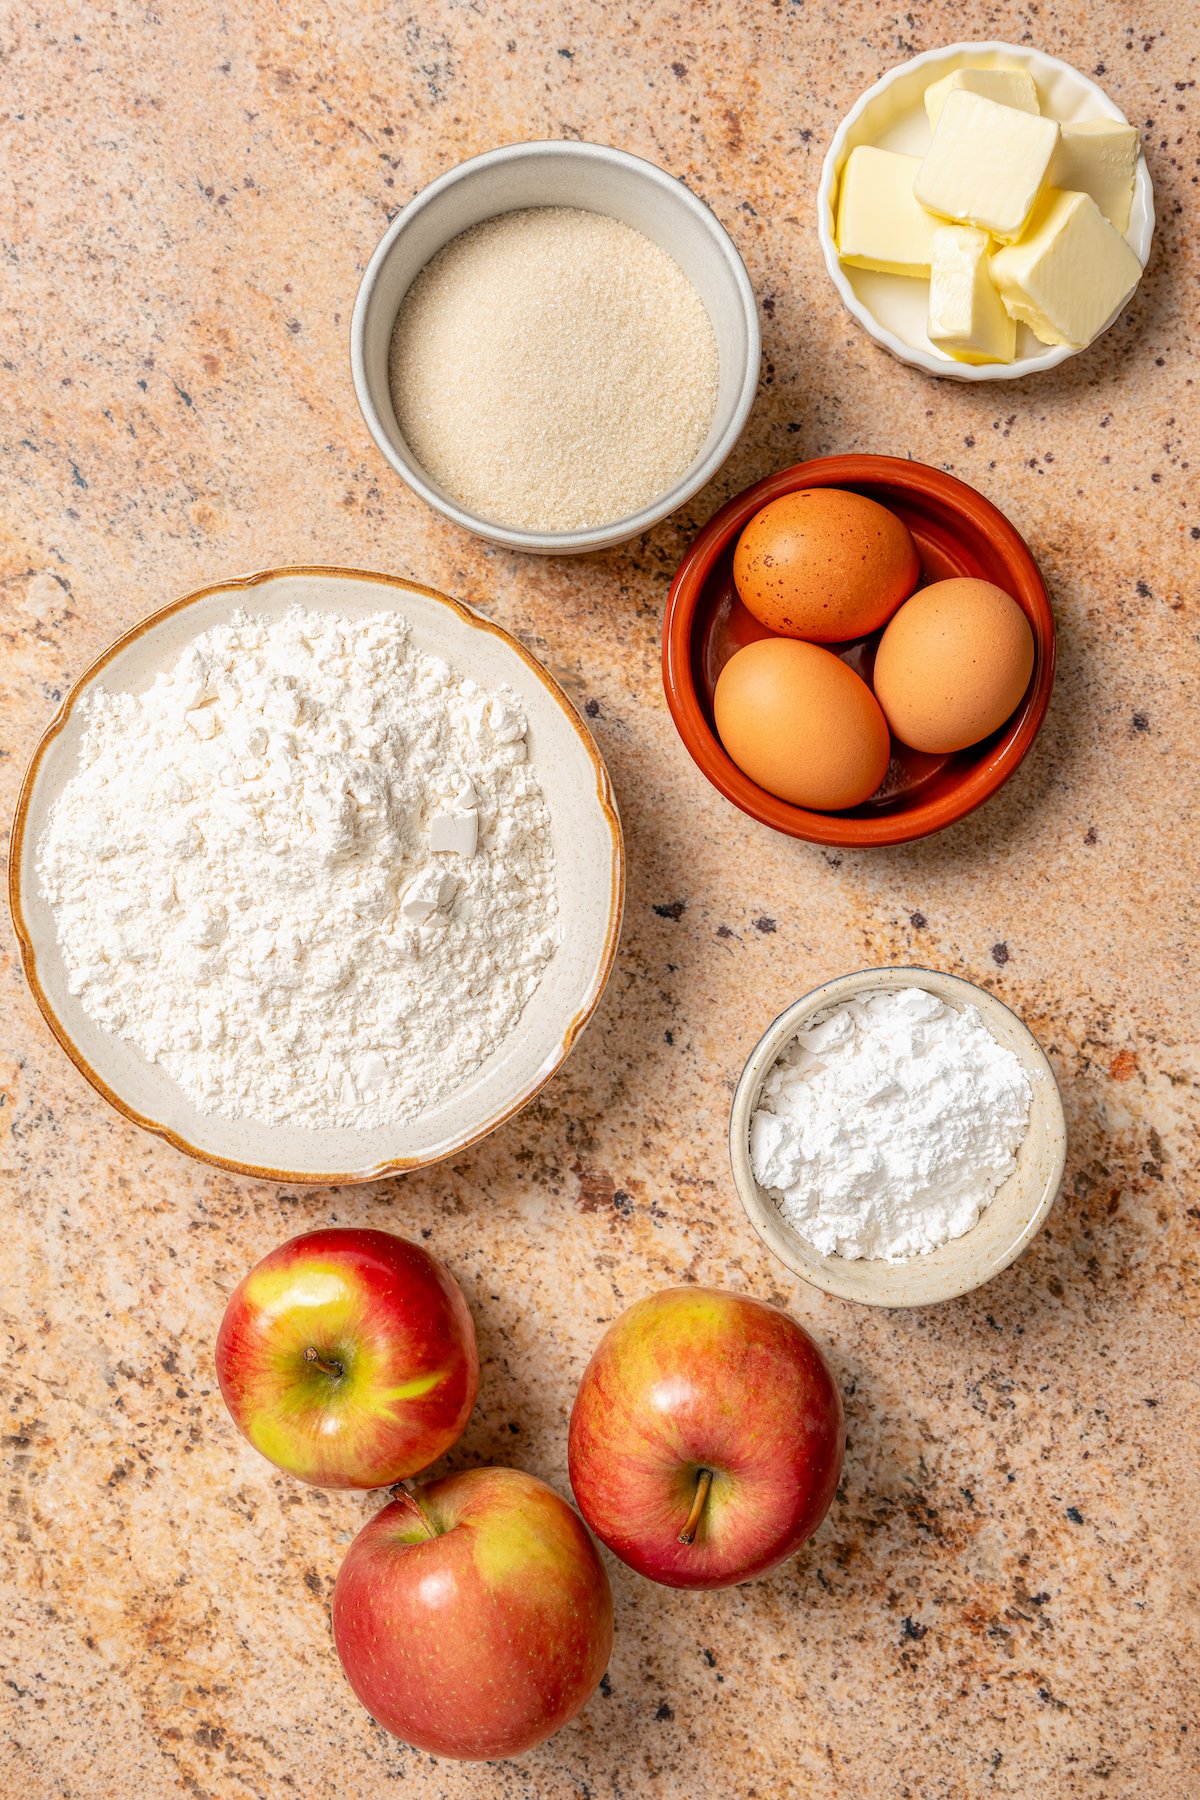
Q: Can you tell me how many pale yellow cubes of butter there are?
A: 6